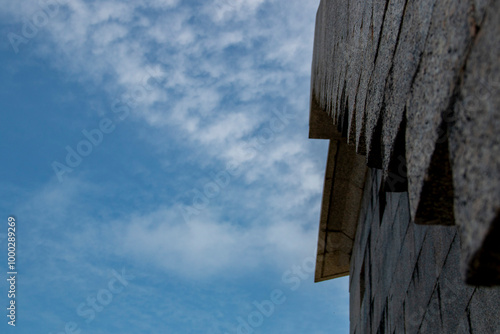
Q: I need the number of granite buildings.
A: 1